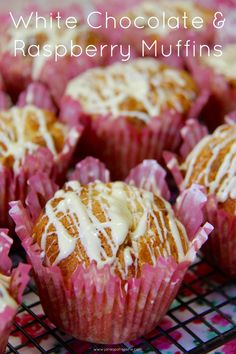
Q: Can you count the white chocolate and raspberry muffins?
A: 8